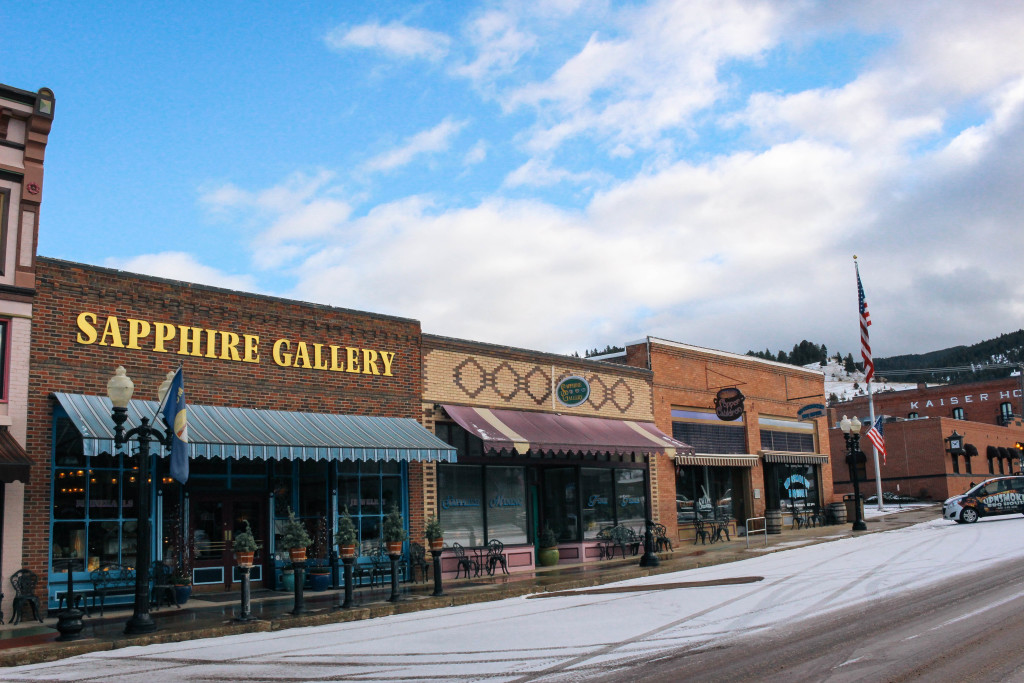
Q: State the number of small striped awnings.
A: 2